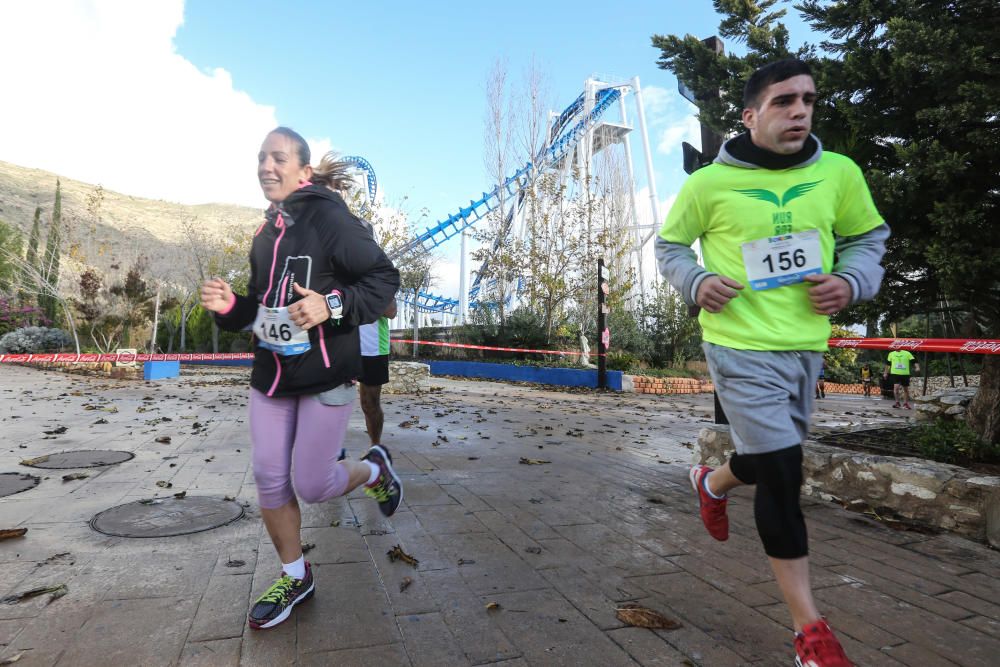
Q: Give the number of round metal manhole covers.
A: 3